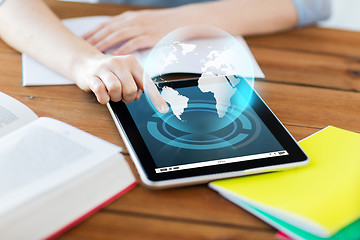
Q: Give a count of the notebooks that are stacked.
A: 3